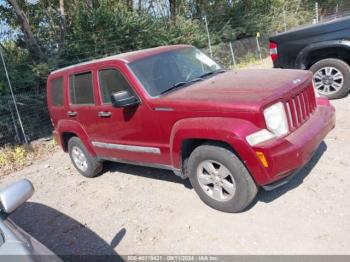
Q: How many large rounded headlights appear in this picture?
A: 1